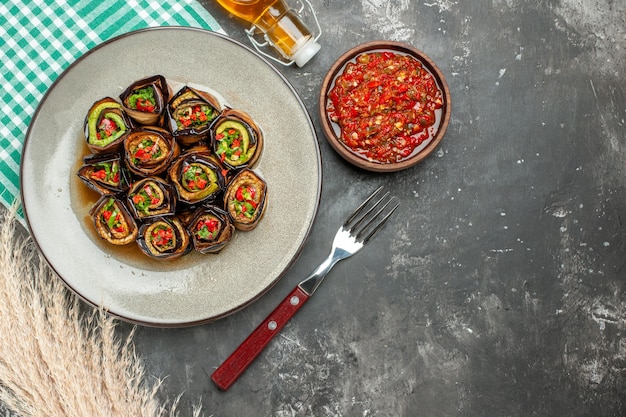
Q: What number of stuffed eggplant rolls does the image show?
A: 12